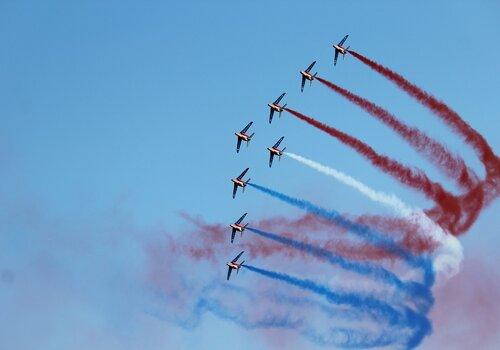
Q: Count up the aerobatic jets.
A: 8